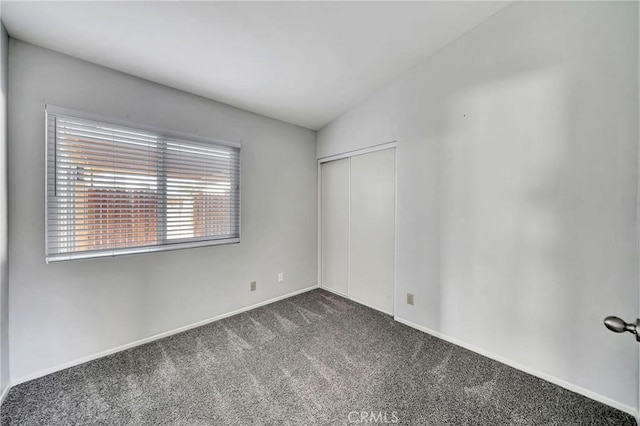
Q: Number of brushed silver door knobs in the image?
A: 1